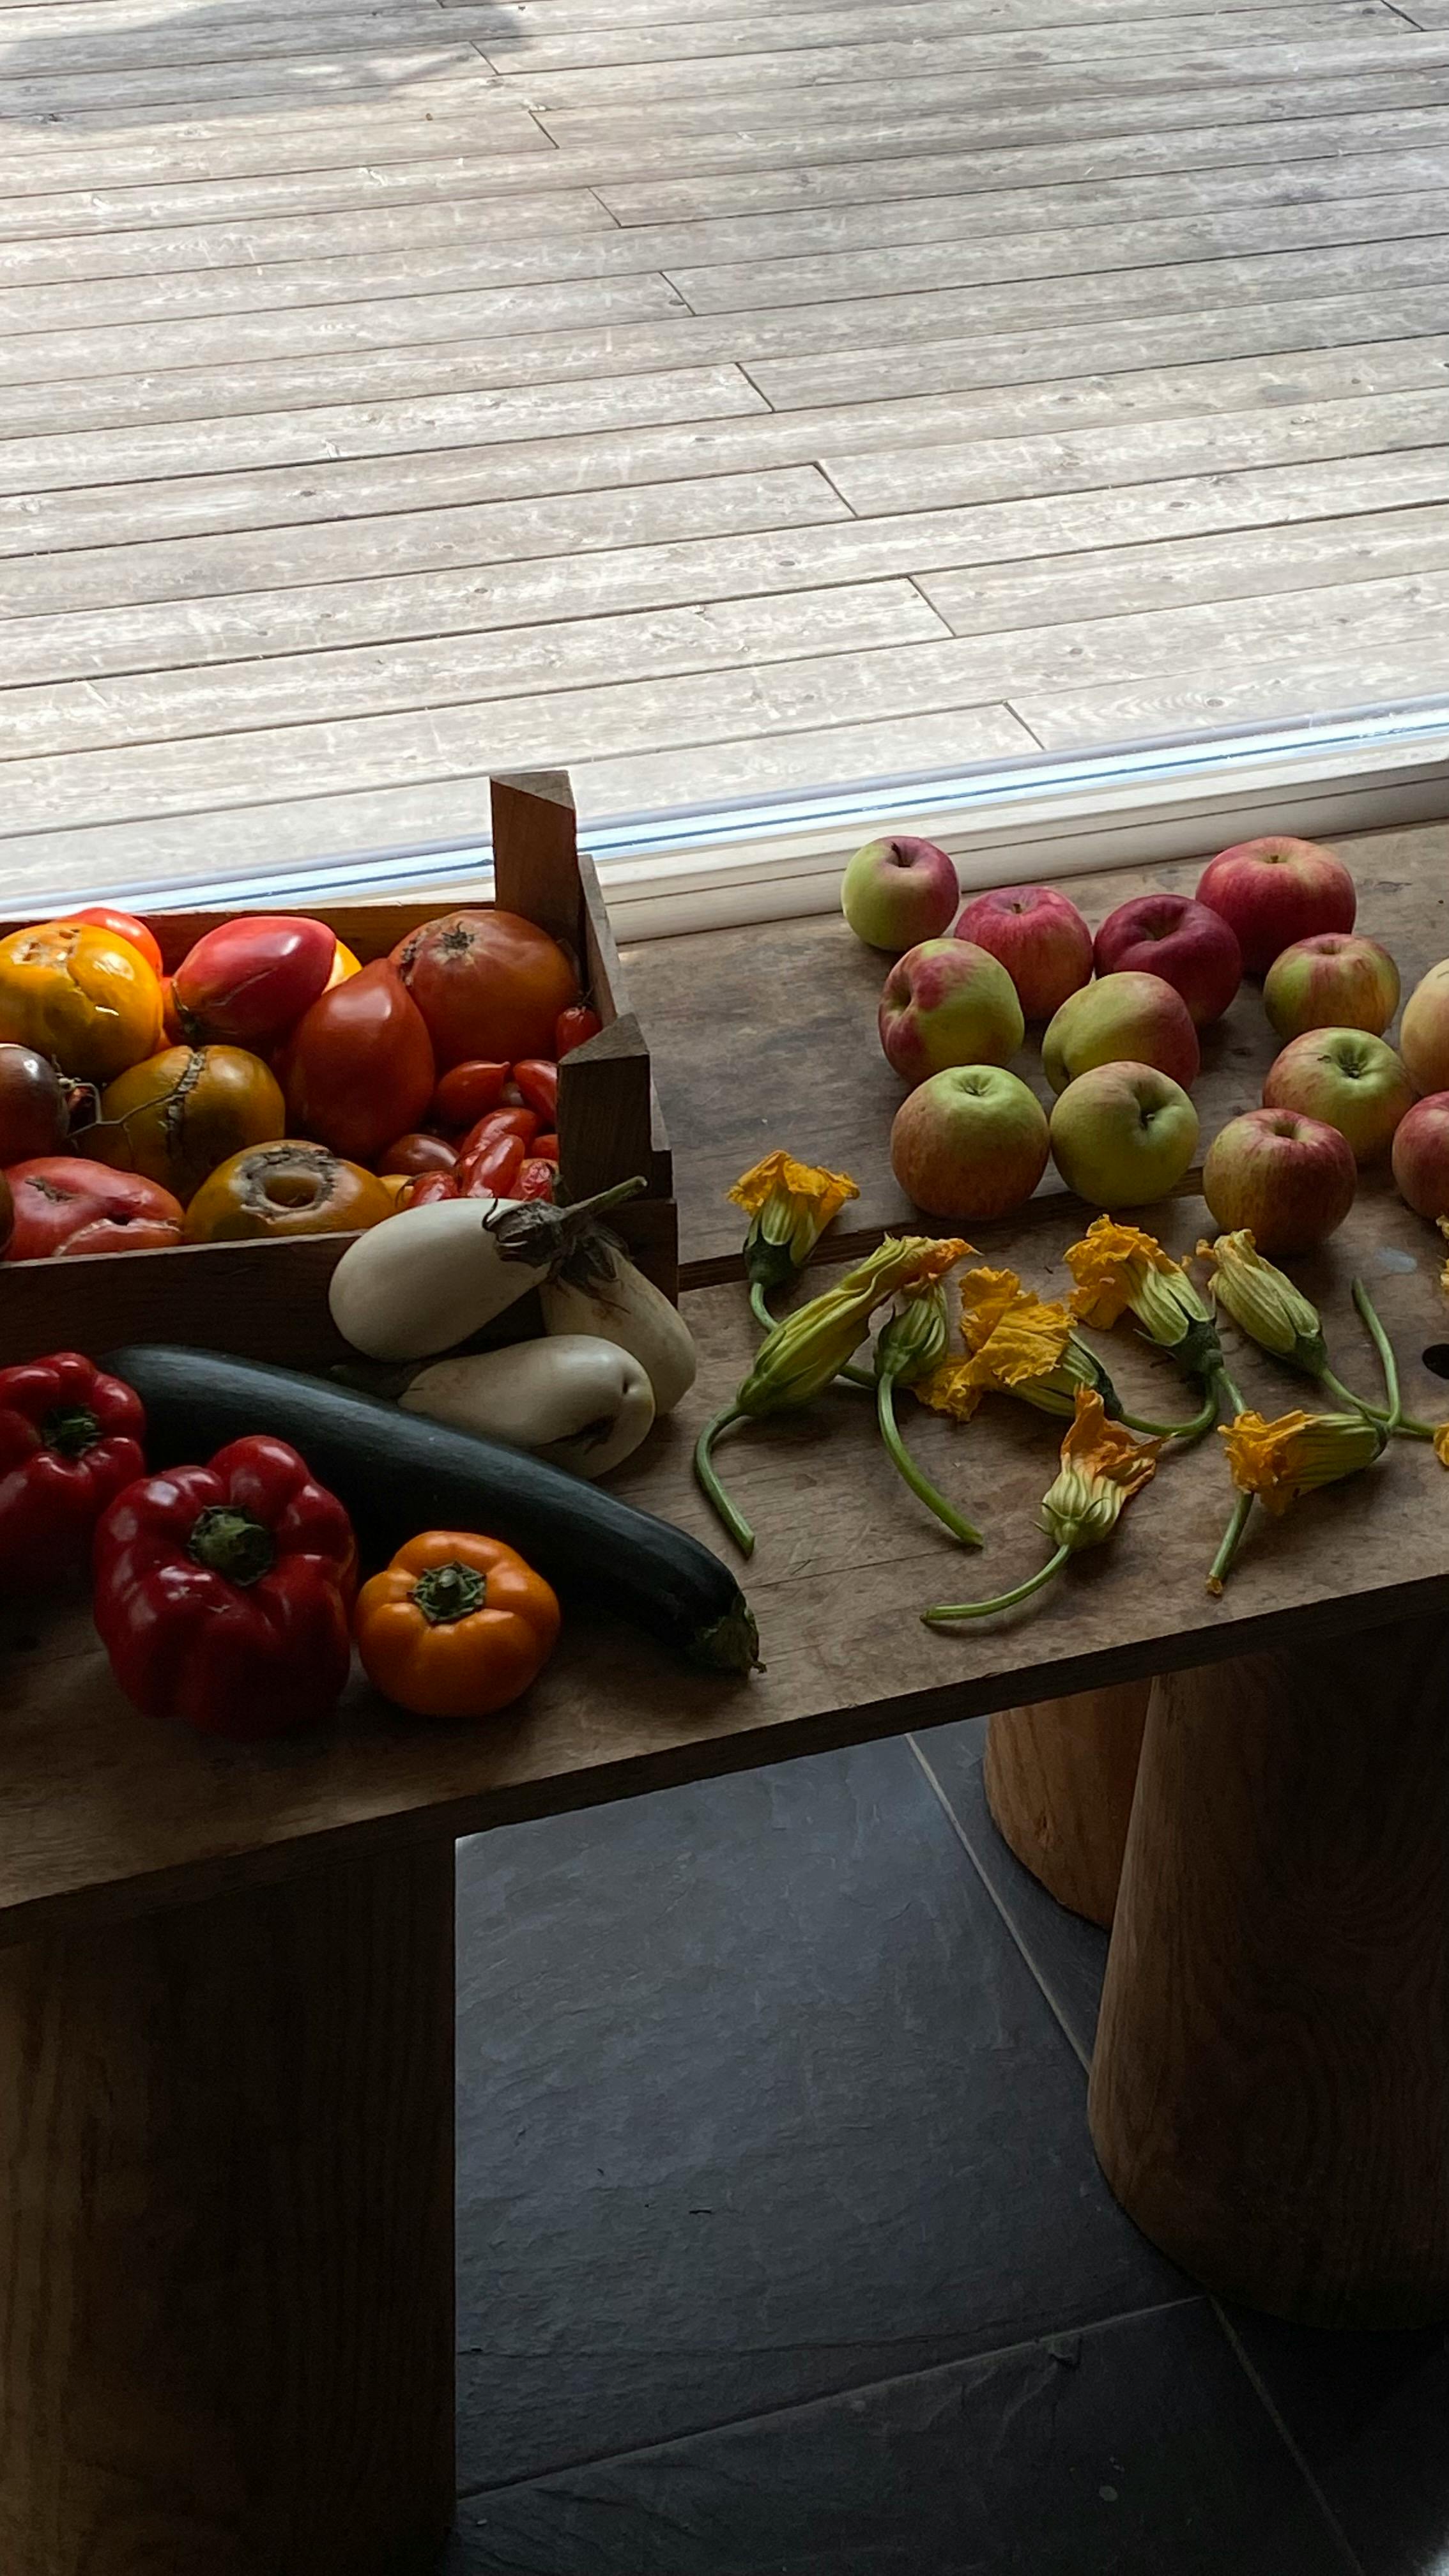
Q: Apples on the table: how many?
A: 13